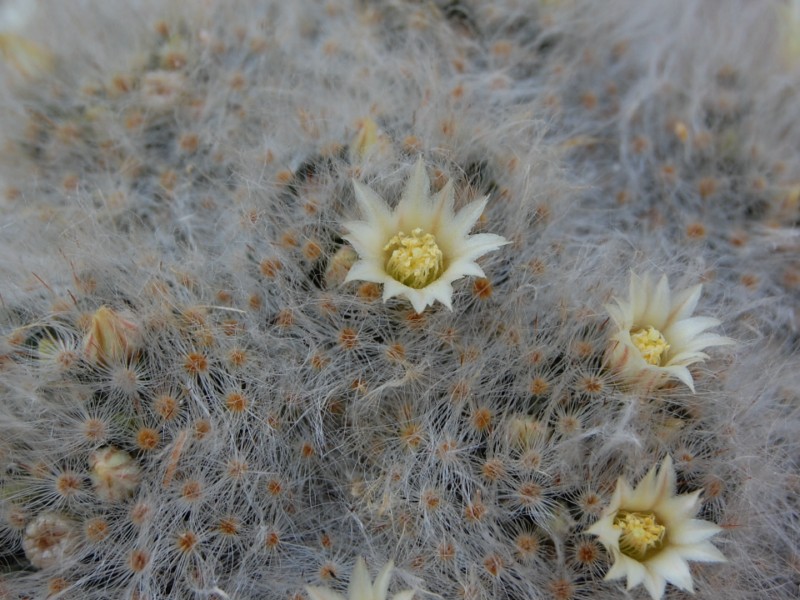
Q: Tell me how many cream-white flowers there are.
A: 4